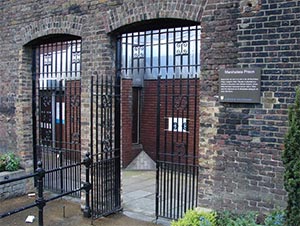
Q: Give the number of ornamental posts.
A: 2